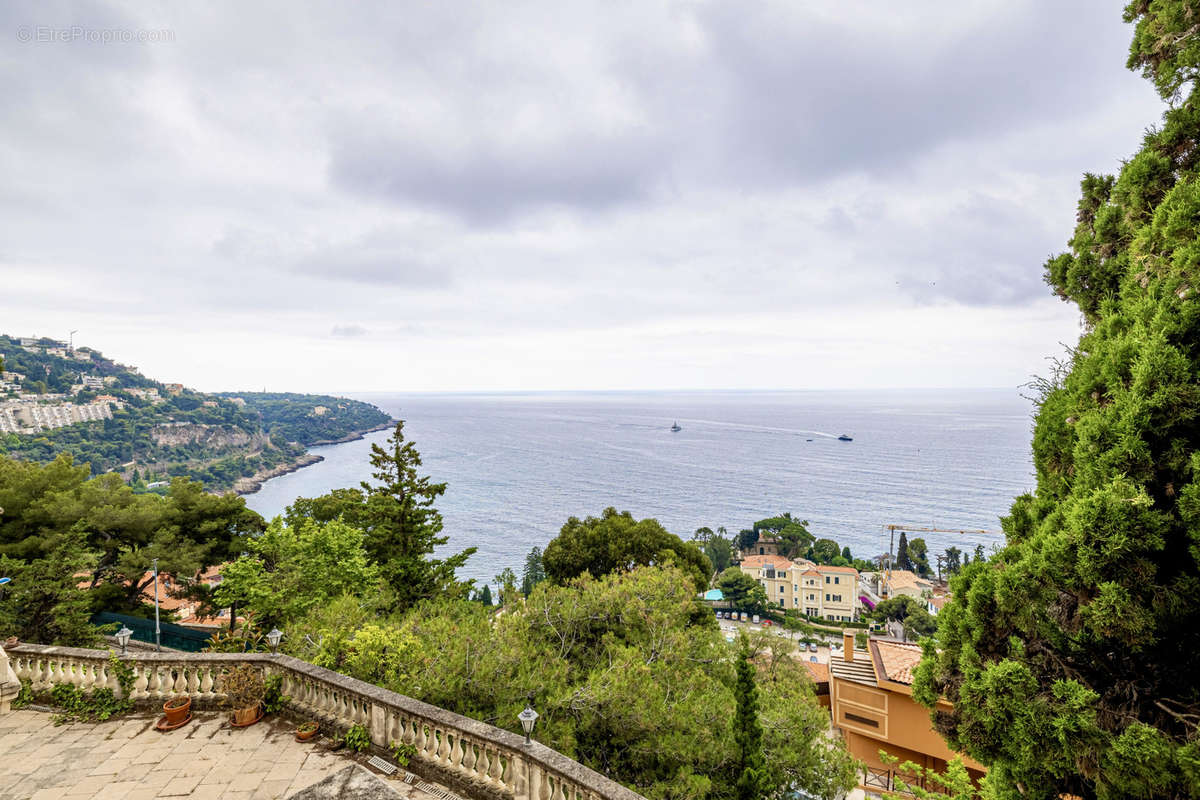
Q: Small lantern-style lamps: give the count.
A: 3